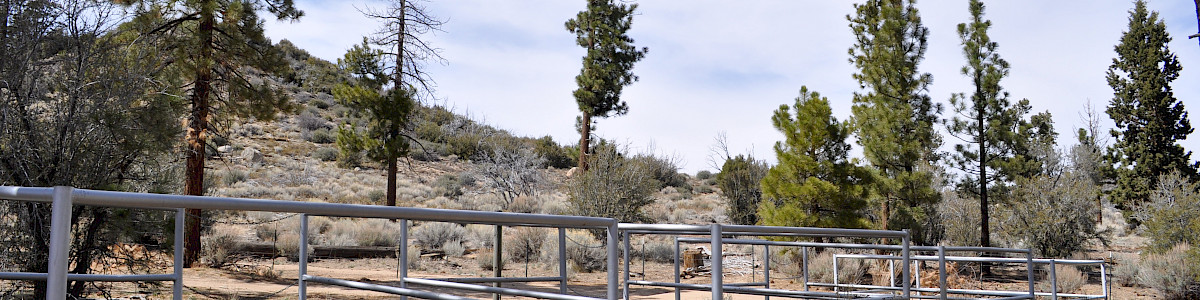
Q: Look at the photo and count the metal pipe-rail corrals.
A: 4